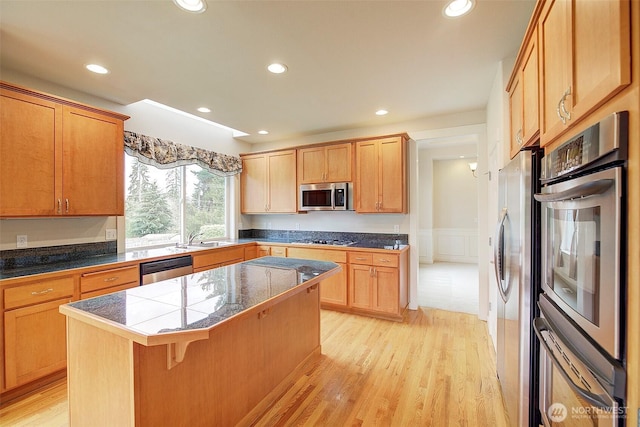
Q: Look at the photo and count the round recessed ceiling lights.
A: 7